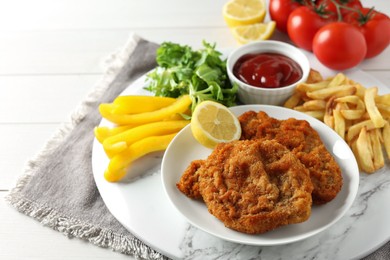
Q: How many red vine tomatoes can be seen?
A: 5